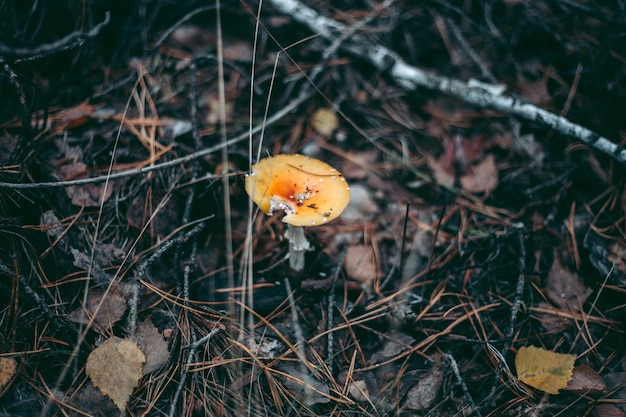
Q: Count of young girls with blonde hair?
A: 0